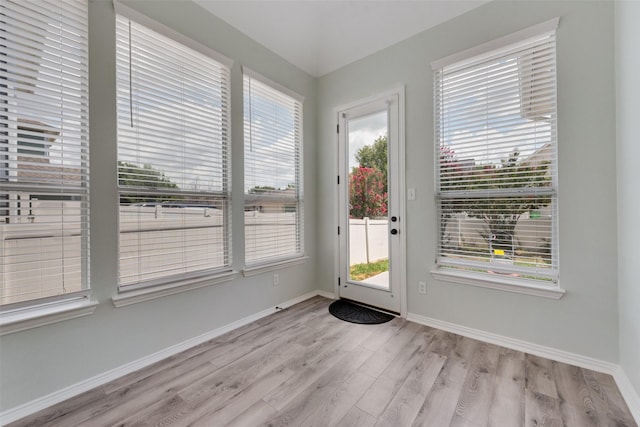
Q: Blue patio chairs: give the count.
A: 0